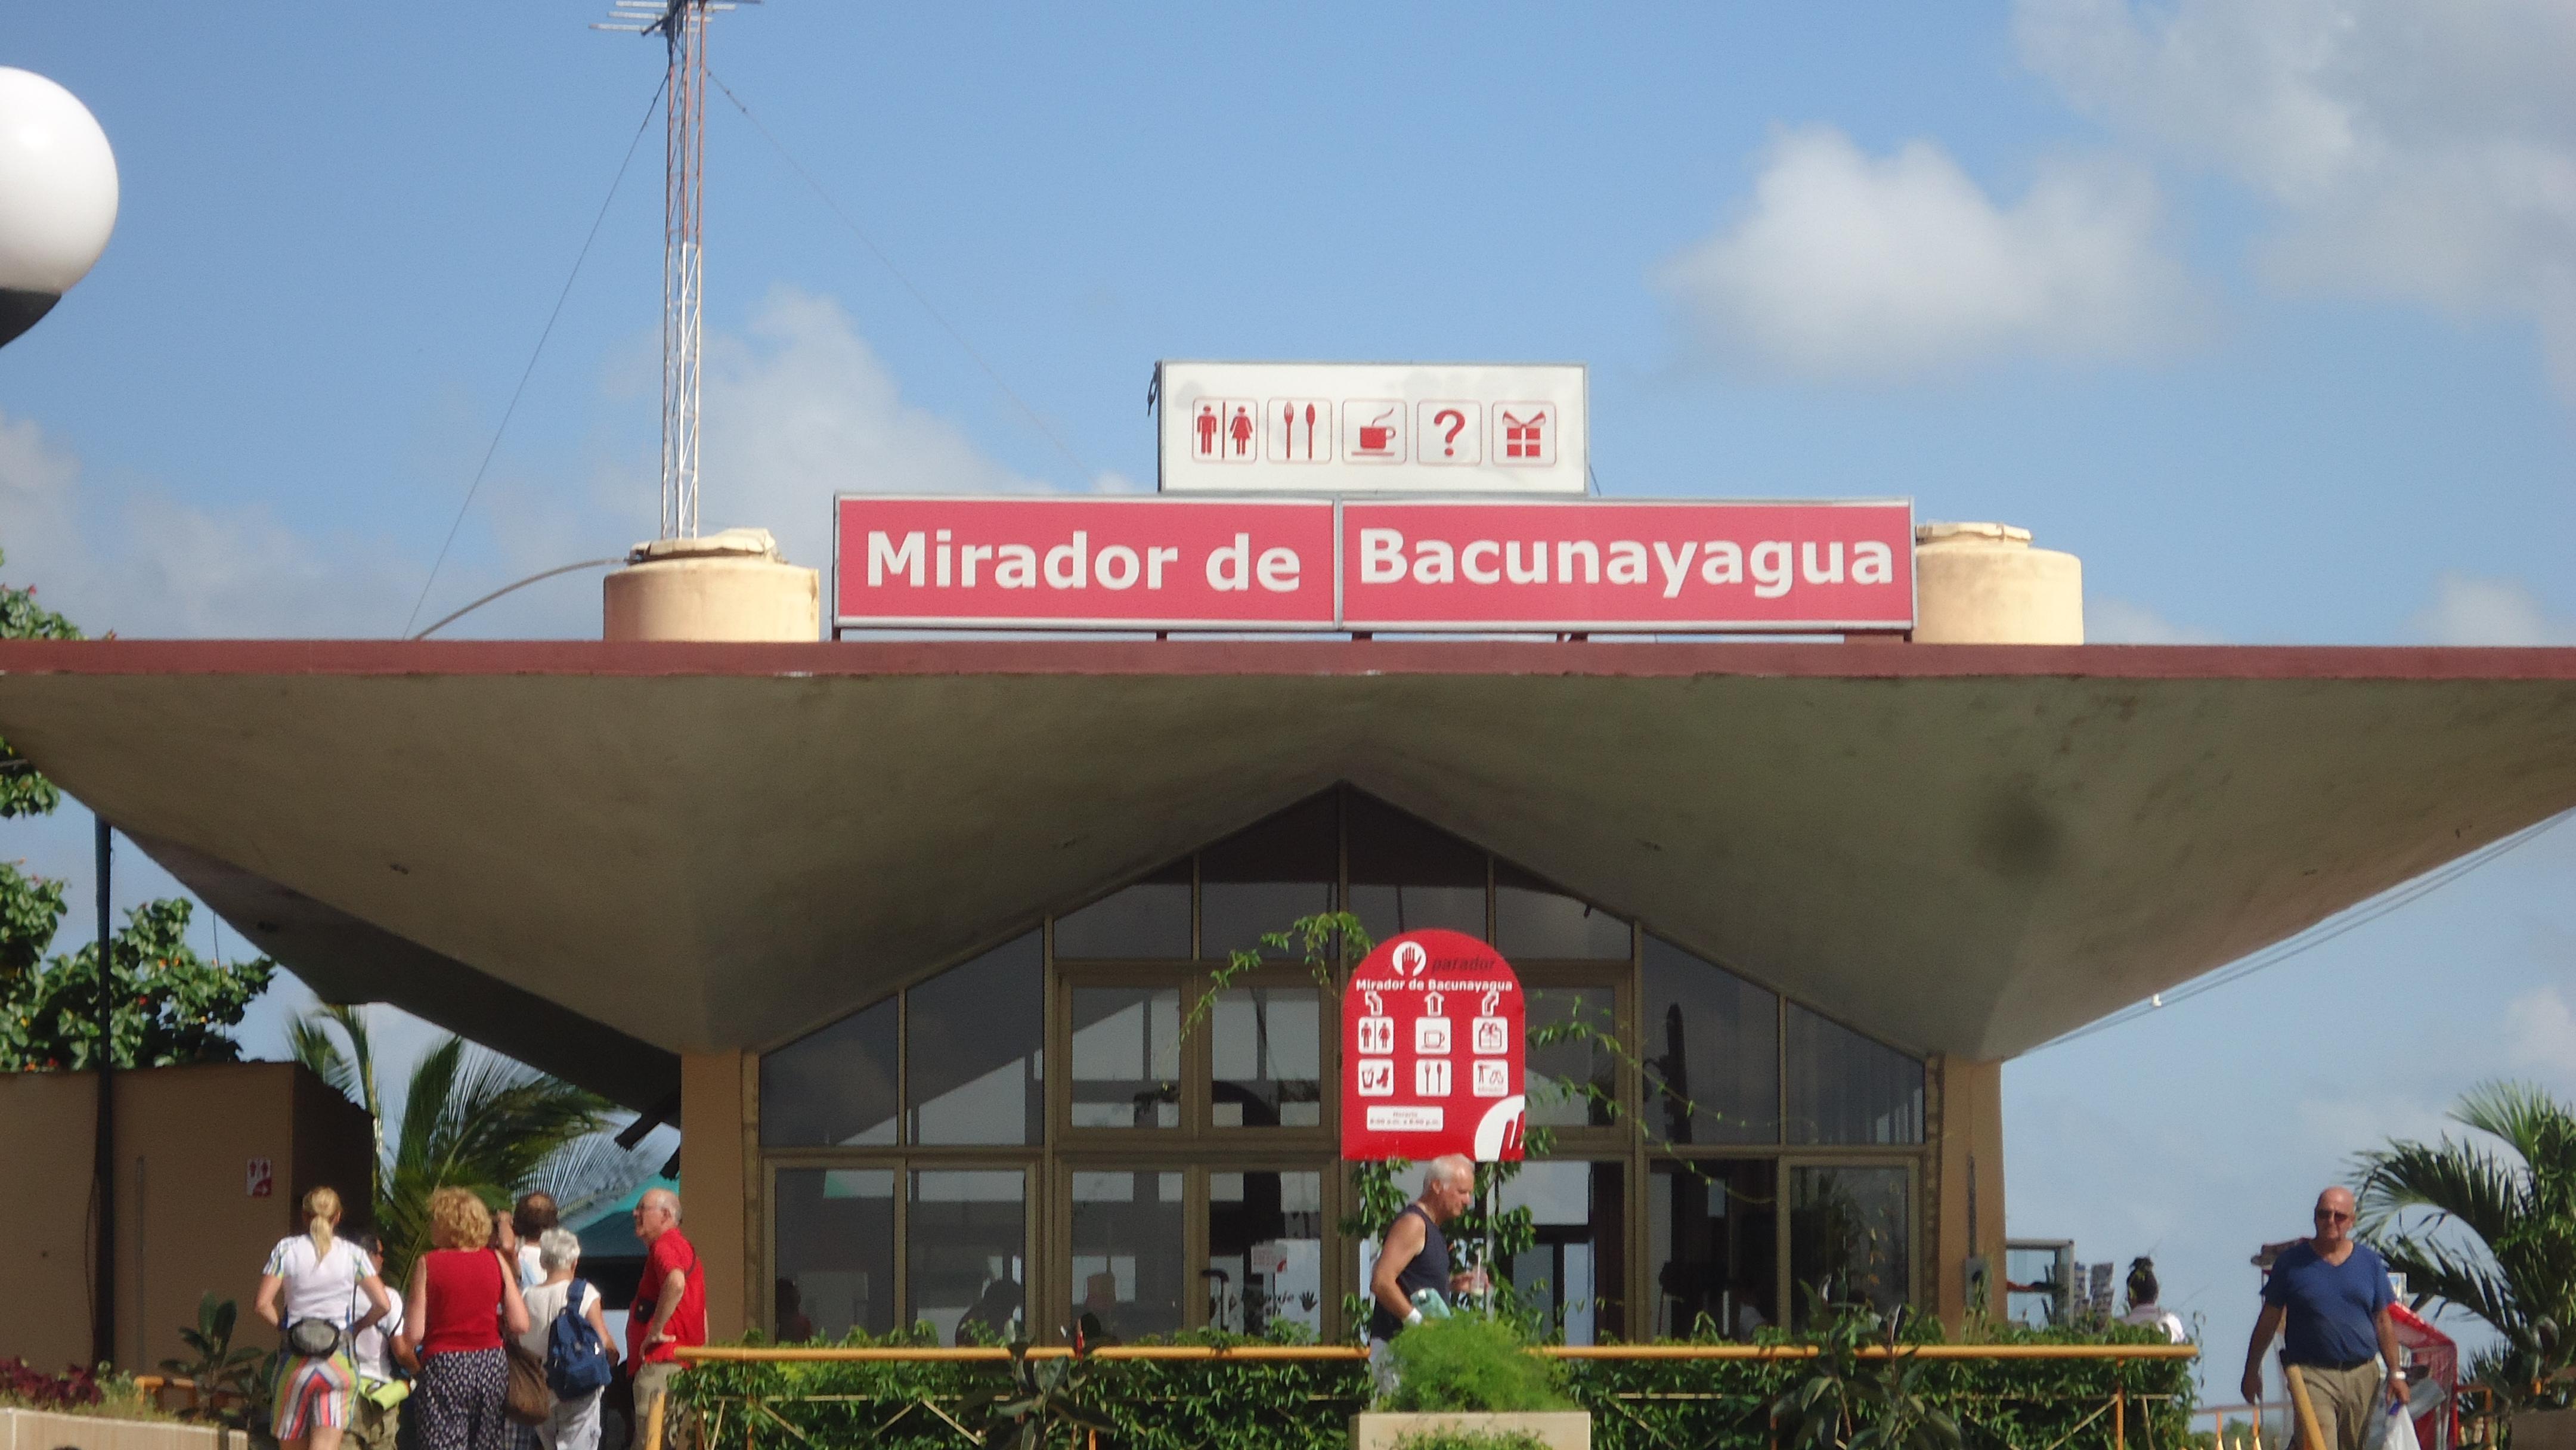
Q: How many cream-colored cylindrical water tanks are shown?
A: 2